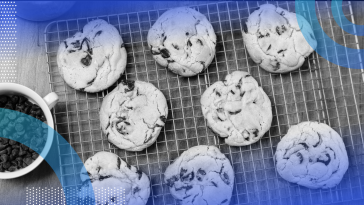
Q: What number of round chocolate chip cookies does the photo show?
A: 8